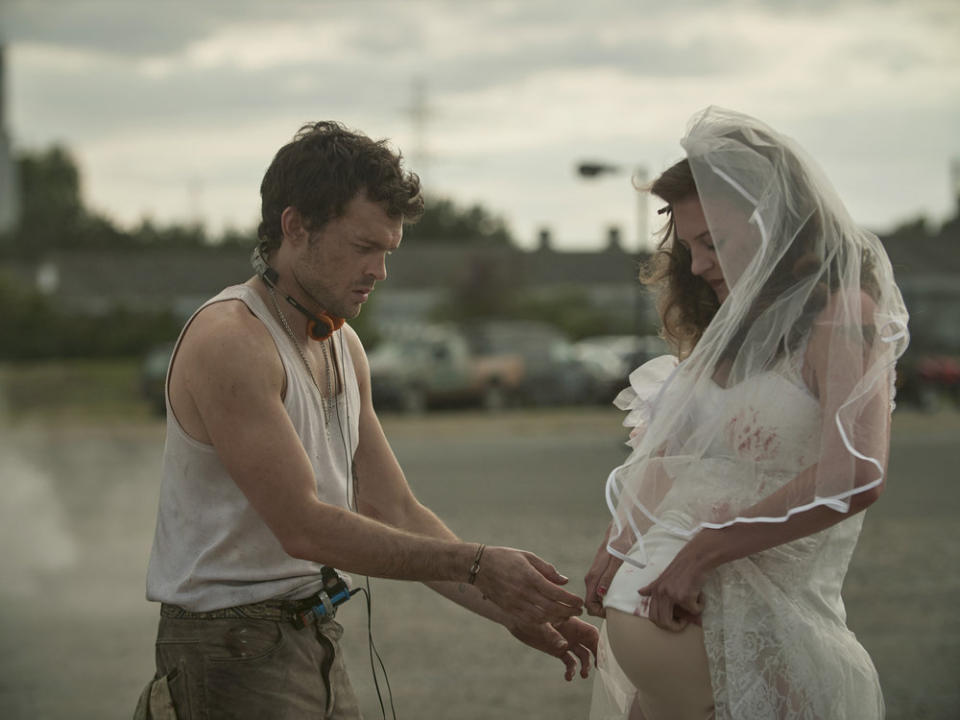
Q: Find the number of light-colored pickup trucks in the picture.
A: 1